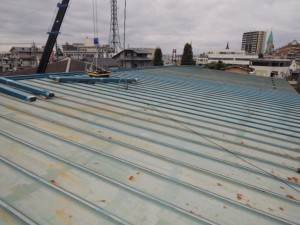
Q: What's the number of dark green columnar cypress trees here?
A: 2